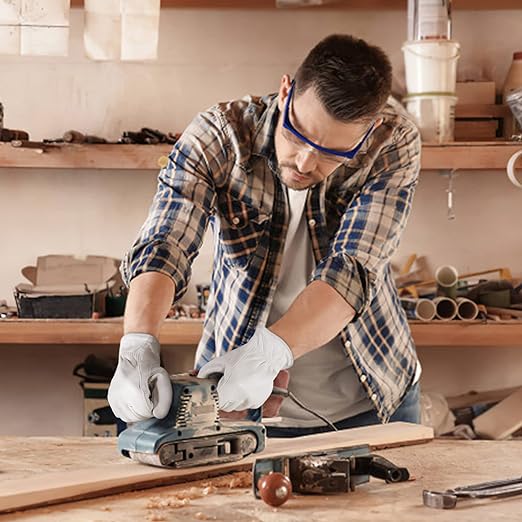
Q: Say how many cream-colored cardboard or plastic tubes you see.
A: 4